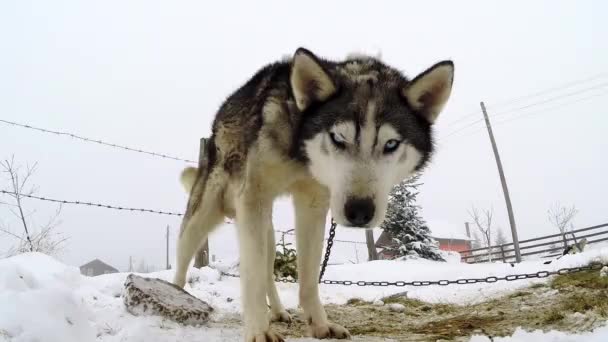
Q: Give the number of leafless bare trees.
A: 3